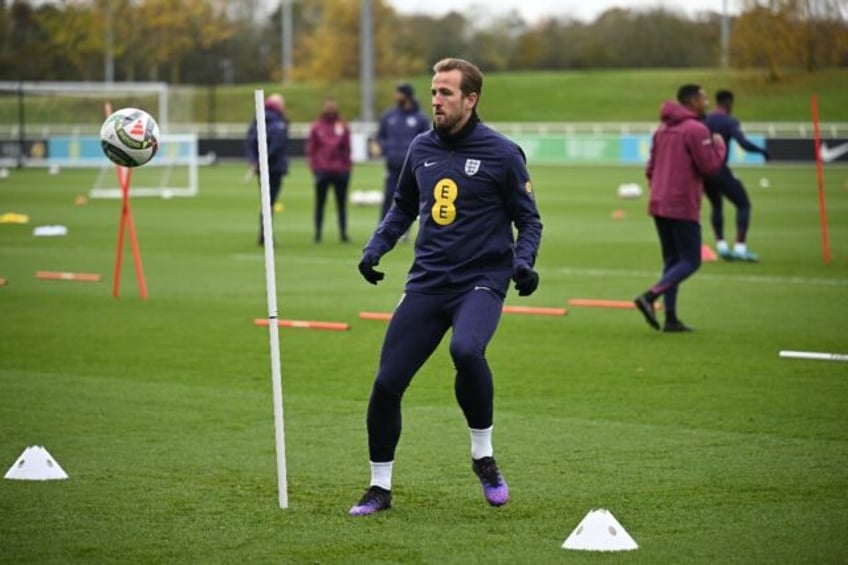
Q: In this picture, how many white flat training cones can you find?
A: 2